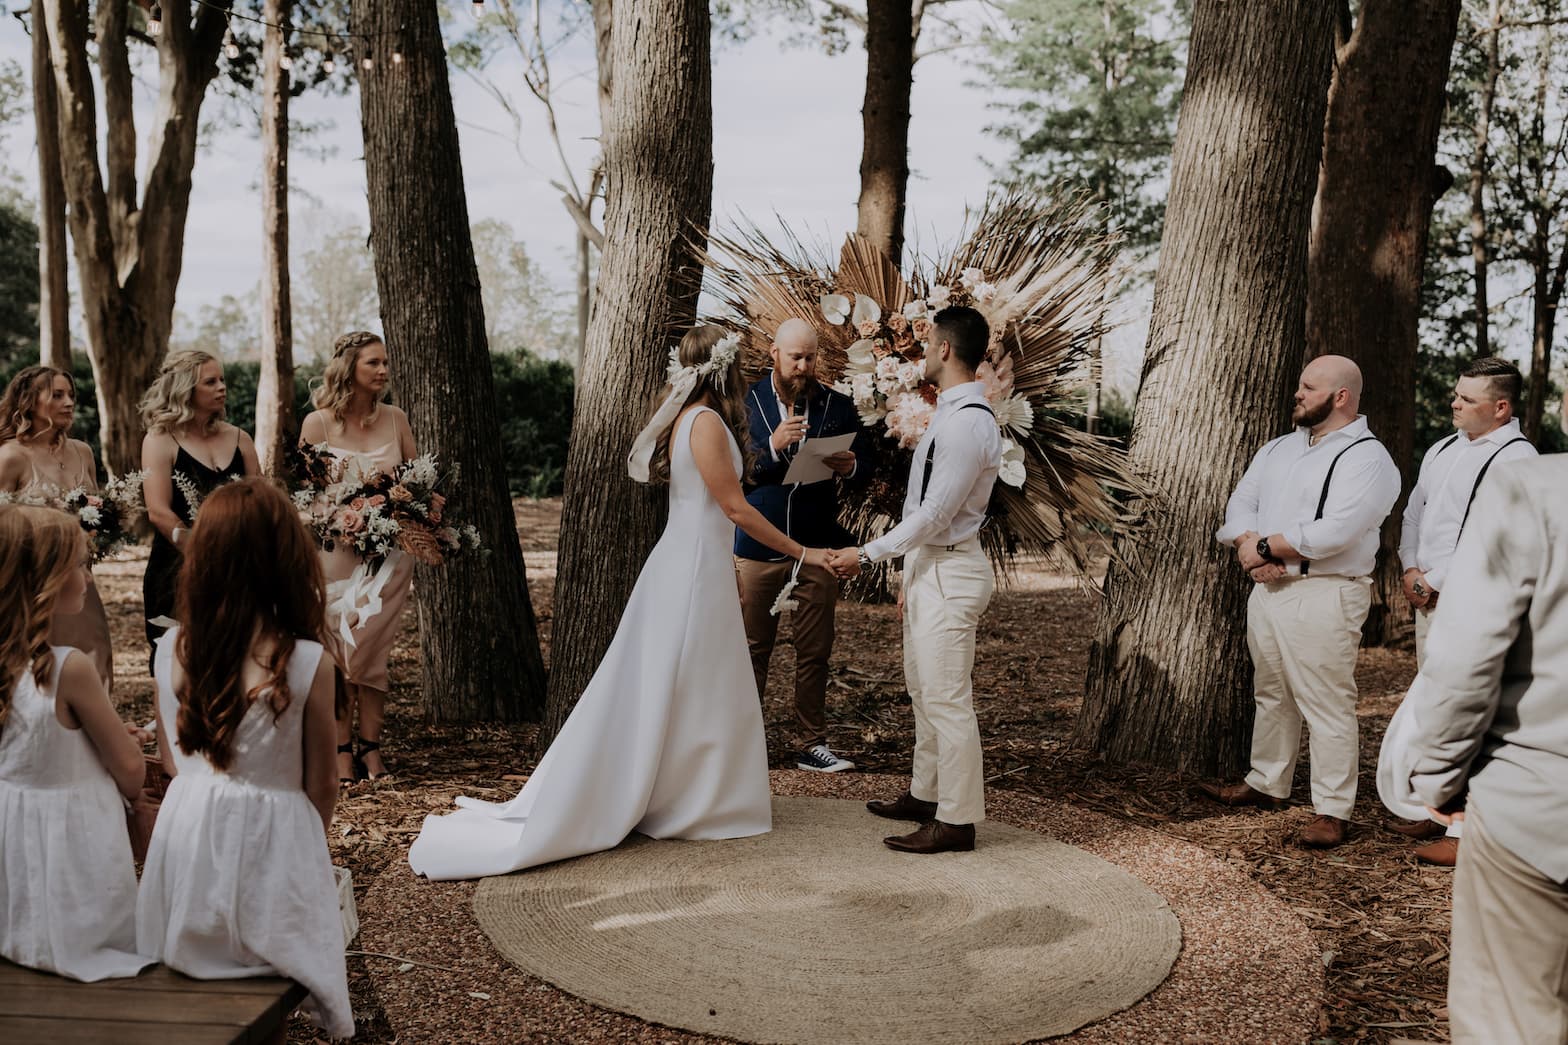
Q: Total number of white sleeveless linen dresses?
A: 2